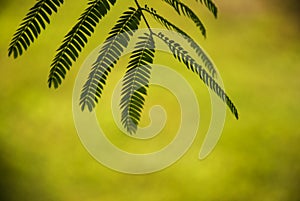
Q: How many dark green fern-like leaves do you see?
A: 8